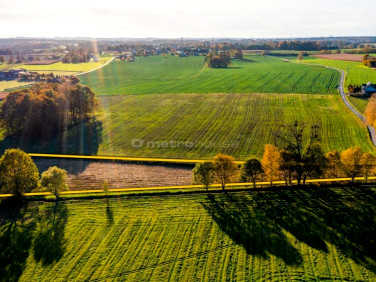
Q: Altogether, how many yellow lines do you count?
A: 2